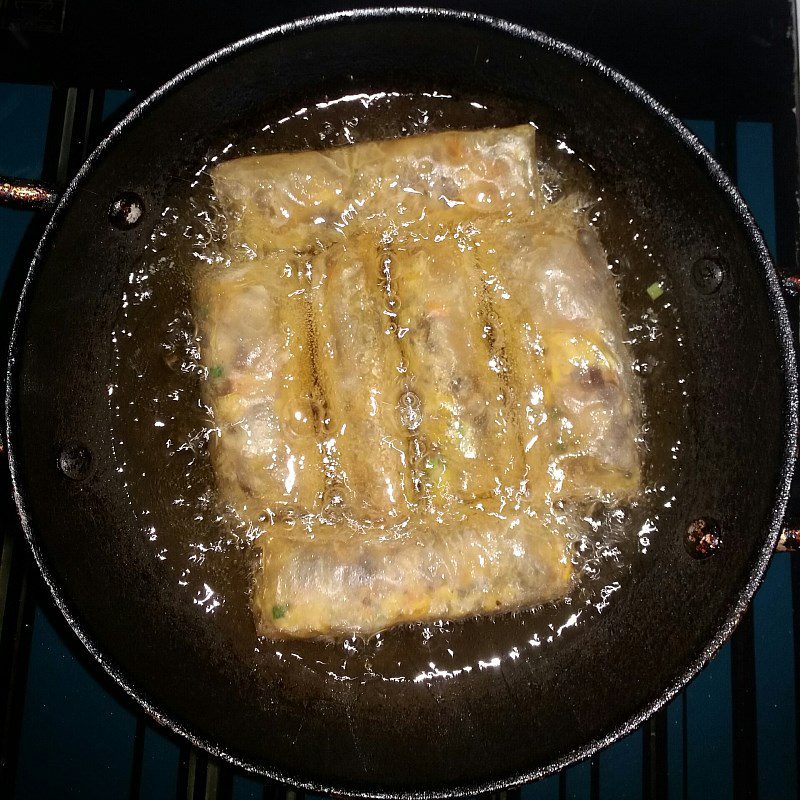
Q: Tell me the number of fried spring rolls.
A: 6